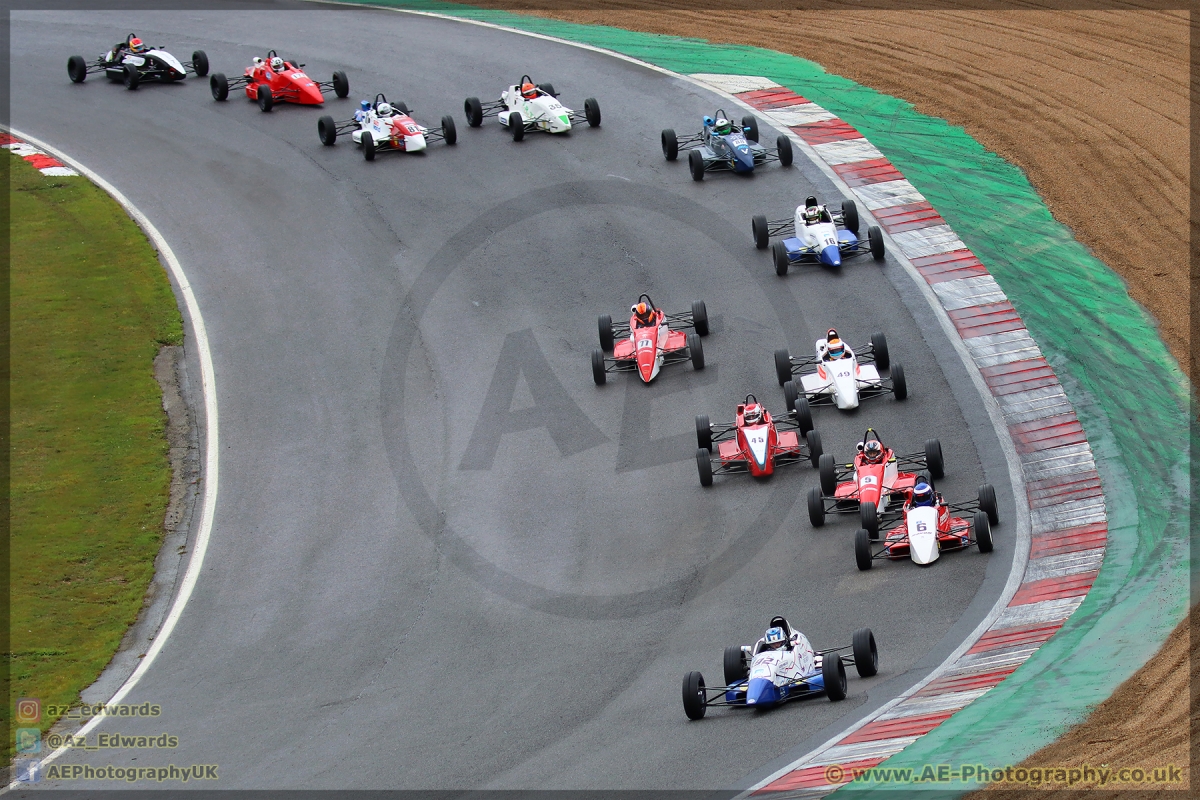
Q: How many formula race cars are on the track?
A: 12